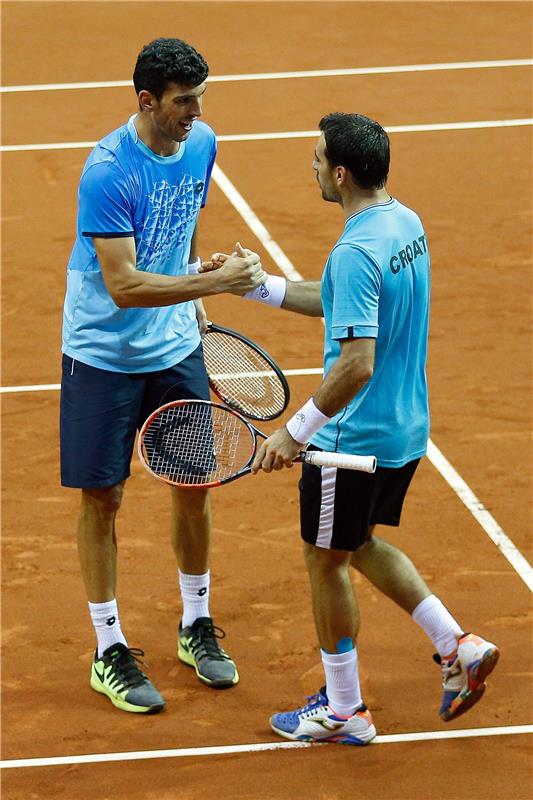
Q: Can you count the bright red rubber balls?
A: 0